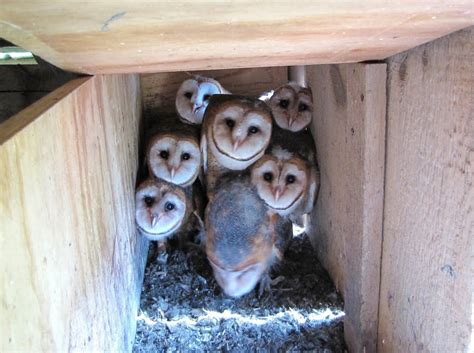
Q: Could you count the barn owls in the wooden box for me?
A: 7